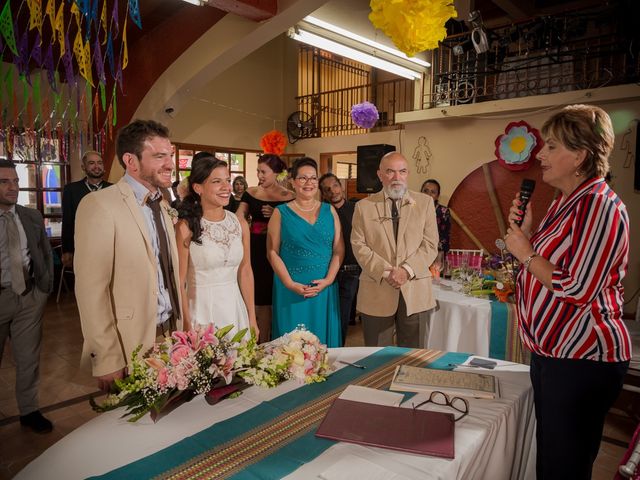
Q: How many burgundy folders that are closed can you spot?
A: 1